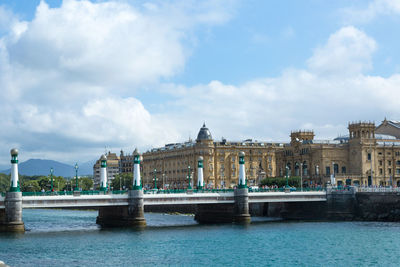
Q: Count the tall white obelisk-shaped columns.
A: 5